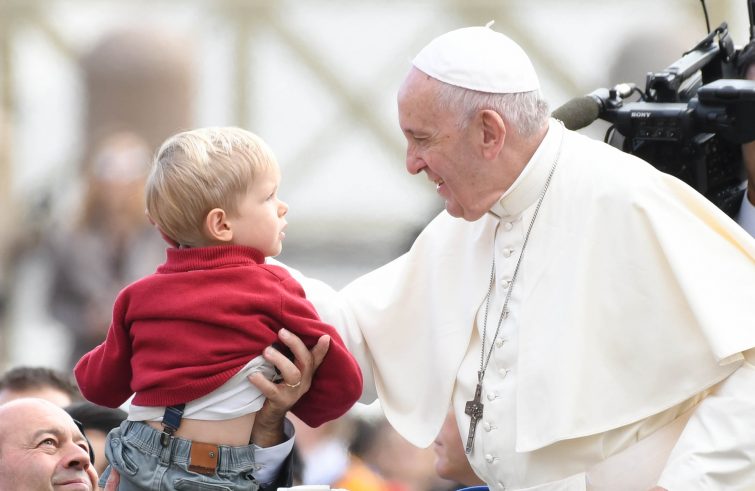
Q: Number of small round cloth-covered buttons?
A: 10